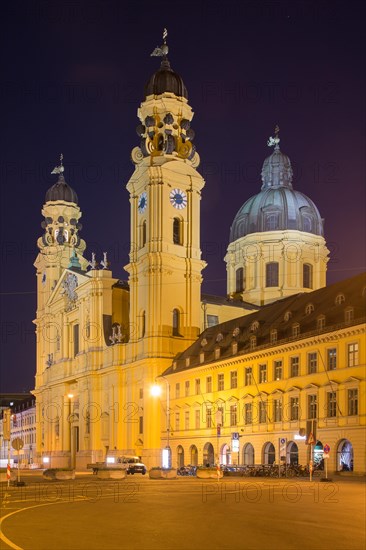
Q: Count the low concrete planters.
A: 5